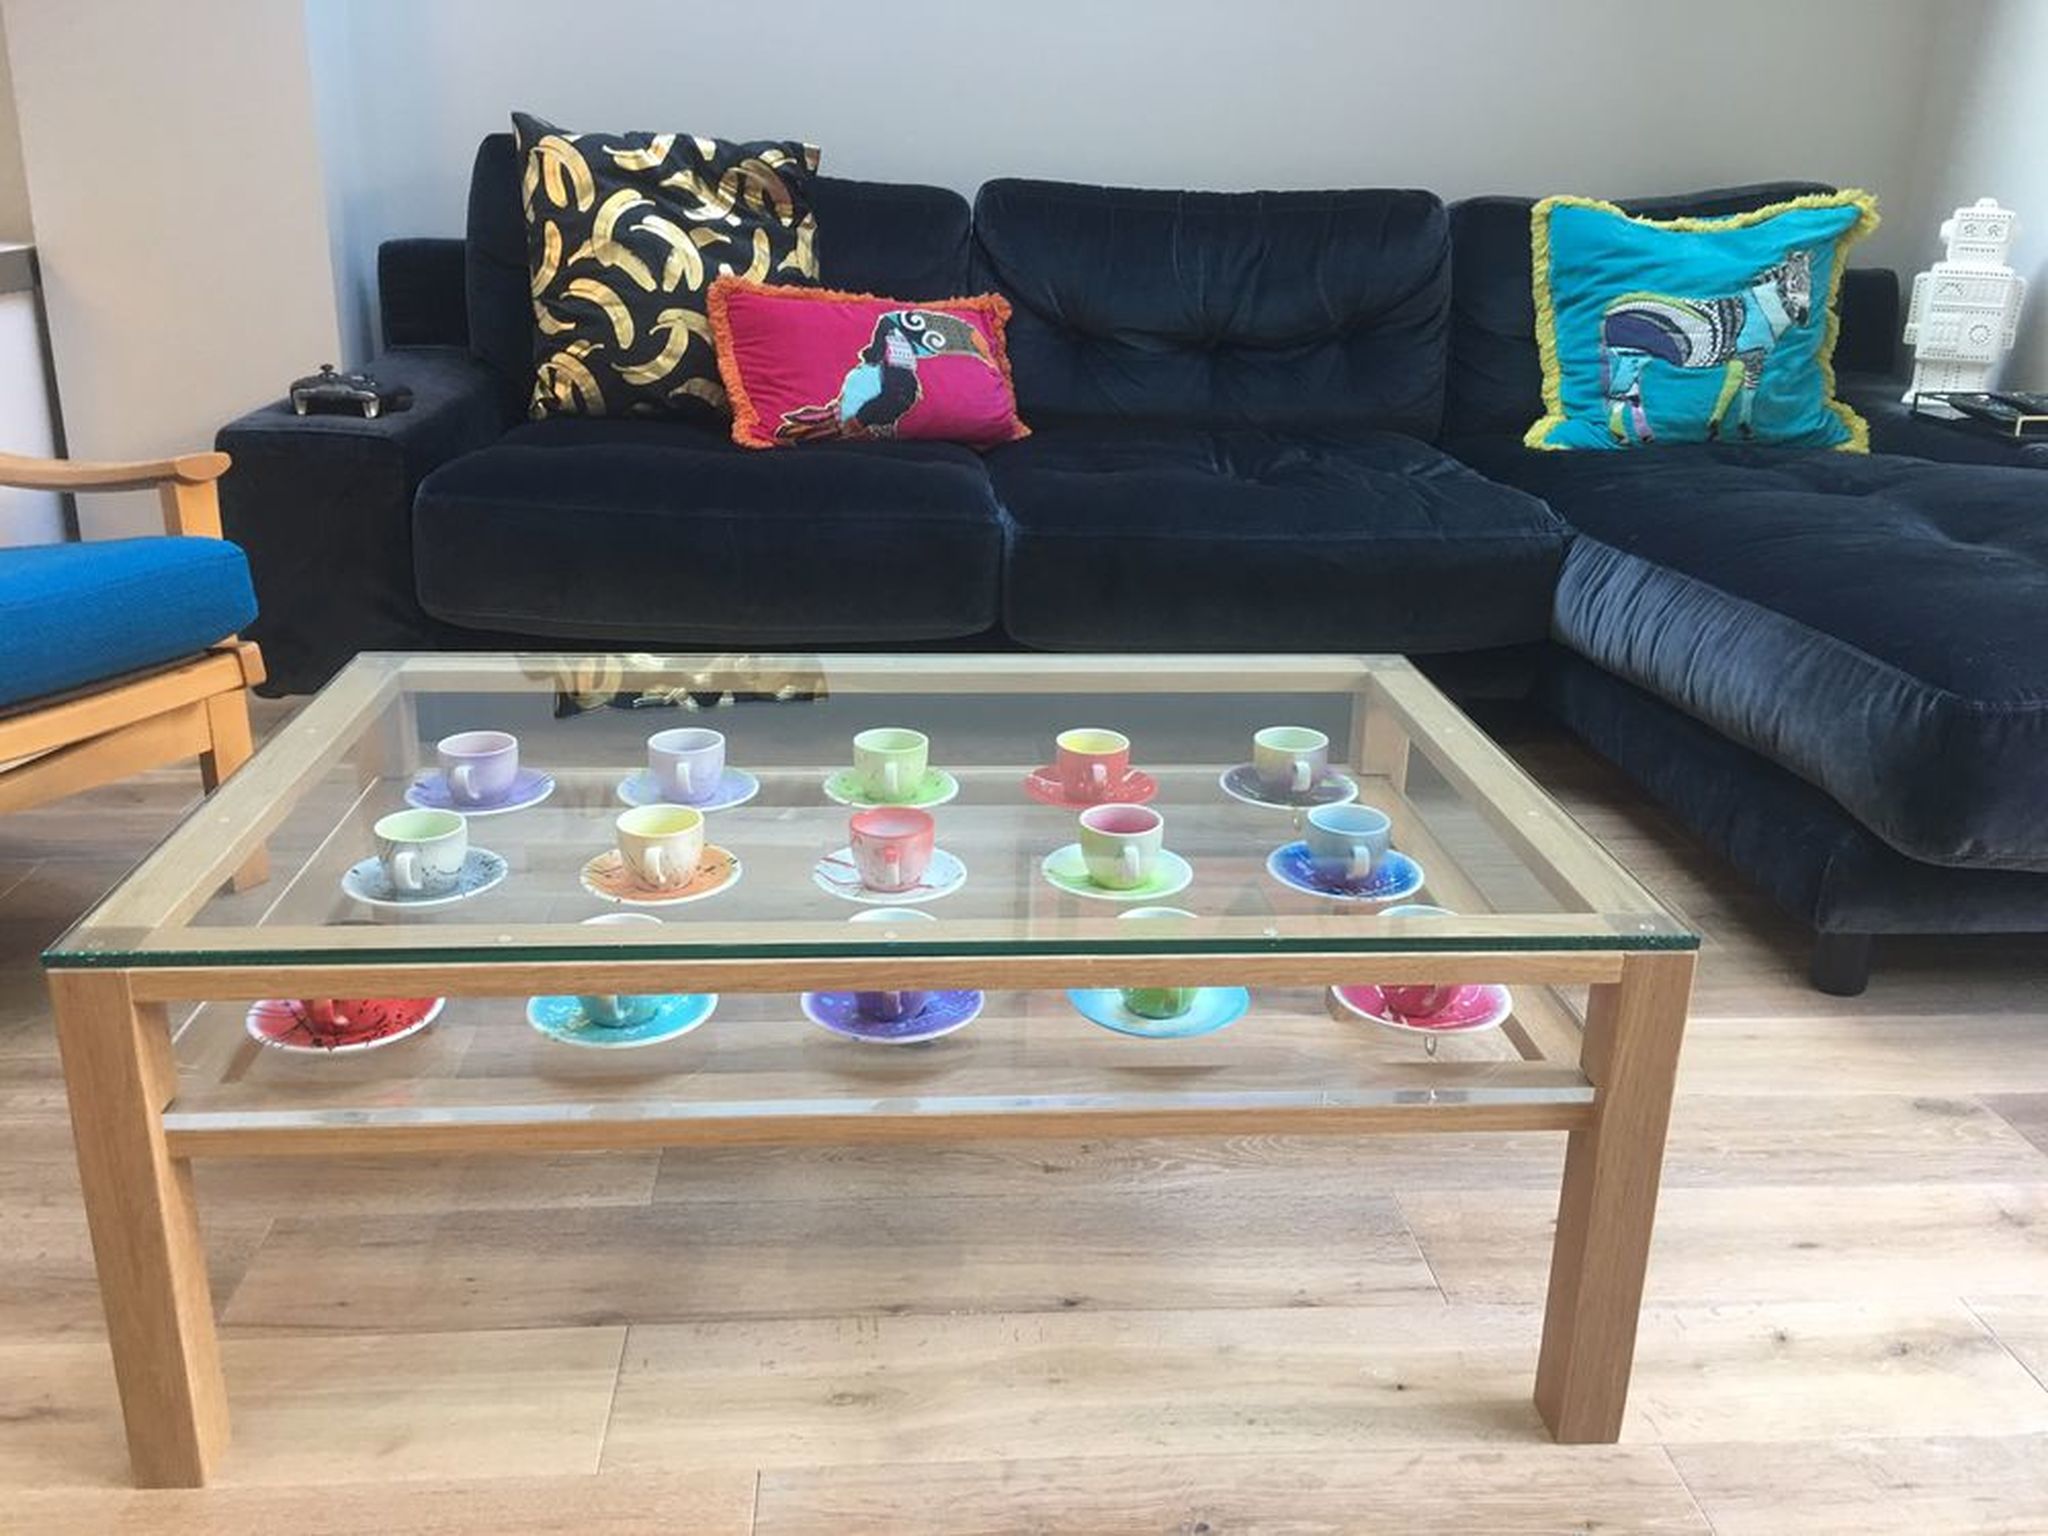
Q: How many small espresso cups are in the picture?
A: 15